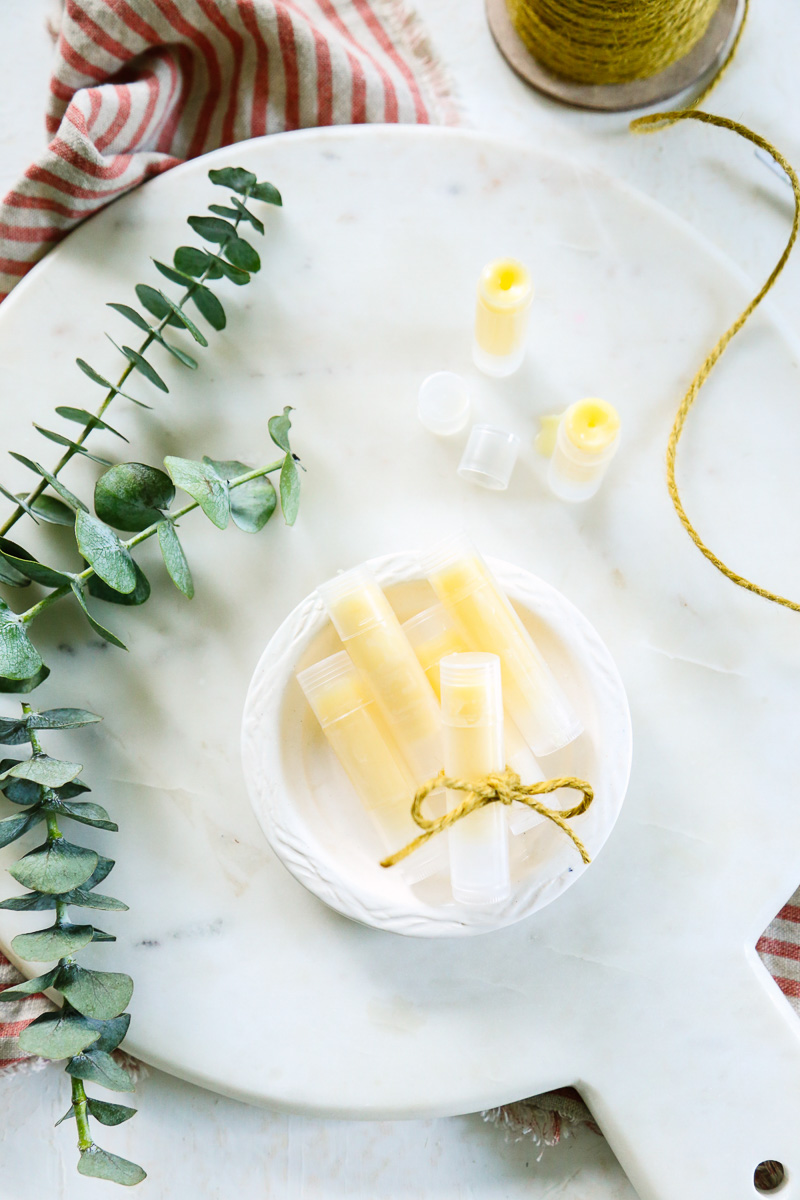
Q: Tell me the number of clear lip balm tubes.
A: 7